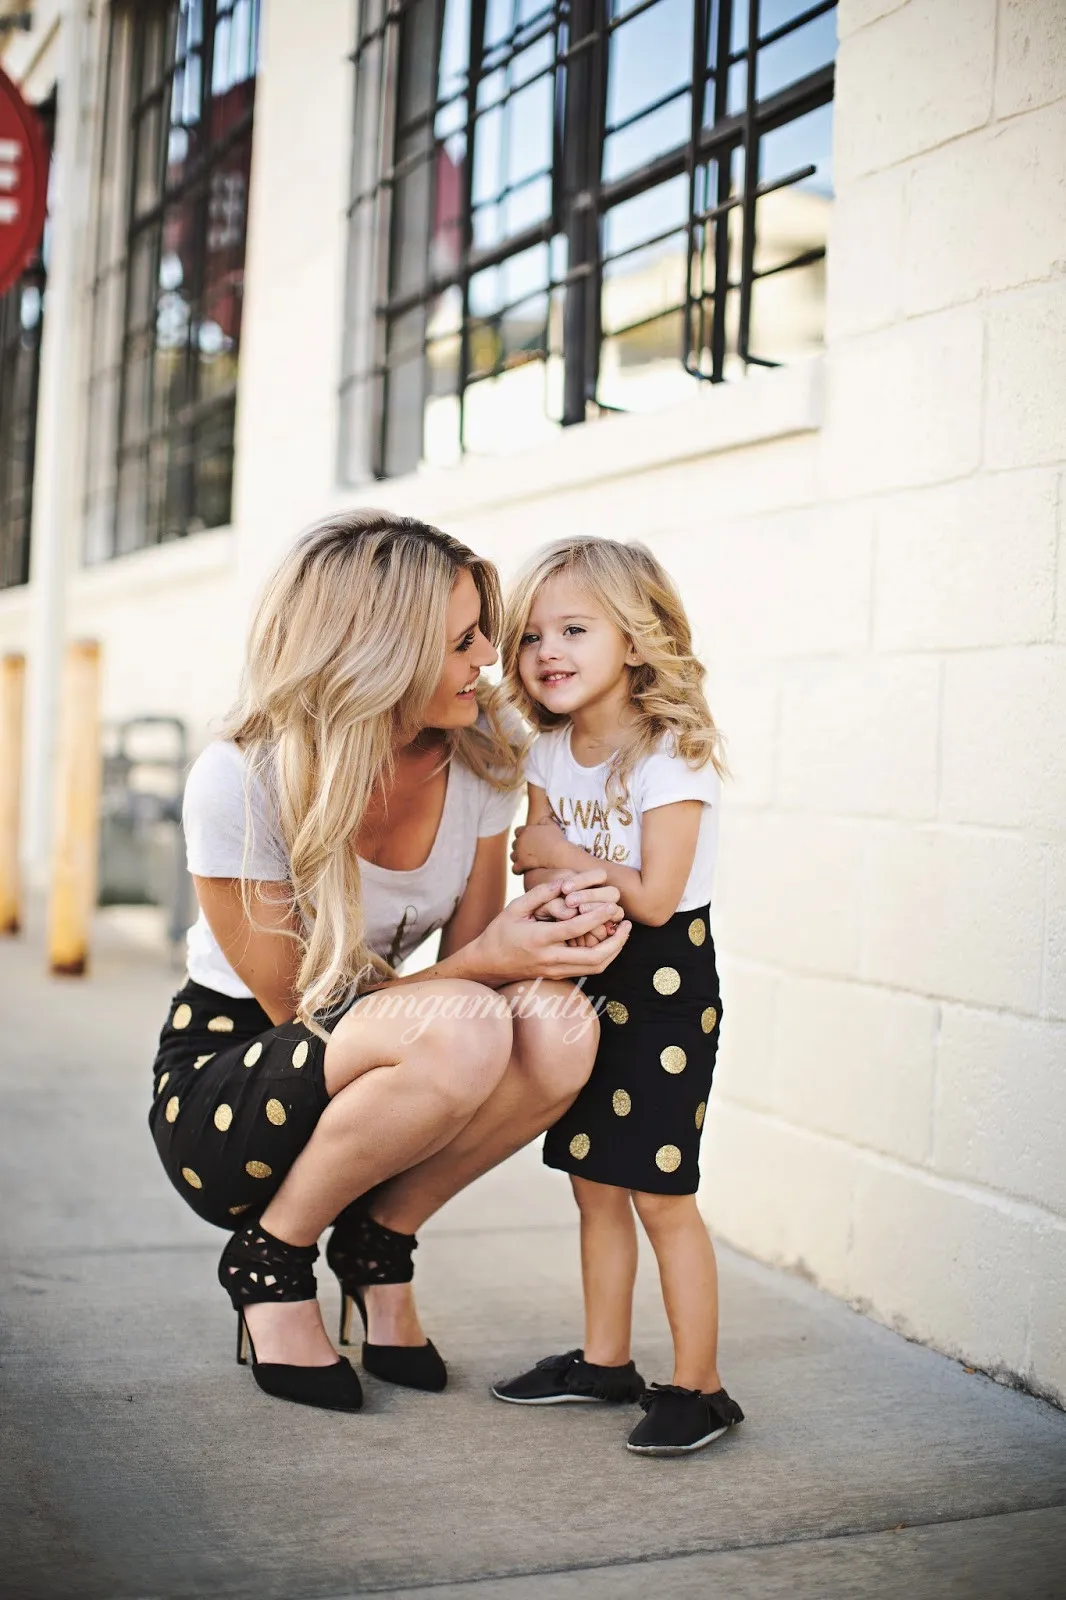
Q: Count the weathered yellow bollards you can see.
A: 2